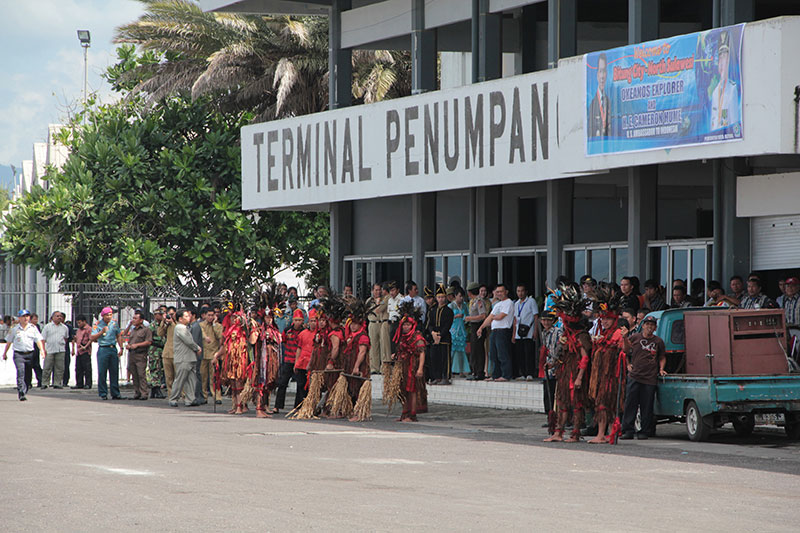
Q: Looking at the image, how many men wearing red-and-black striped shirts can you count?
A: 1